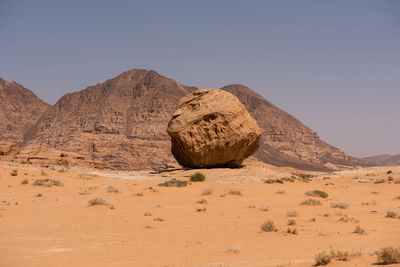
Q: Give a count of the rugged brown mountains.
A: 3